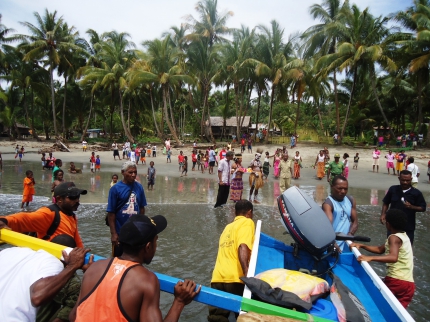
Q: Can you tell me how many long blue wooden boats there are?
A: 1